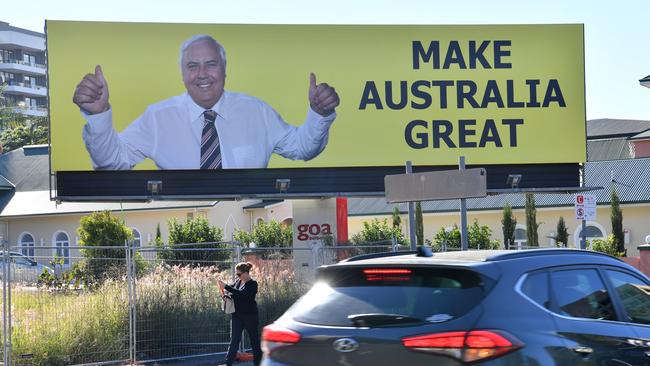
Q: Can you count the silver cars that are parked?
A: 1